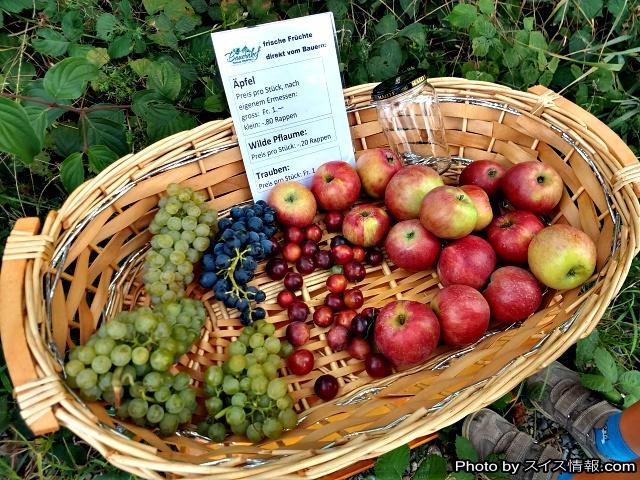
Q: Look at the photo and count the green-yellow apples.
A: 1